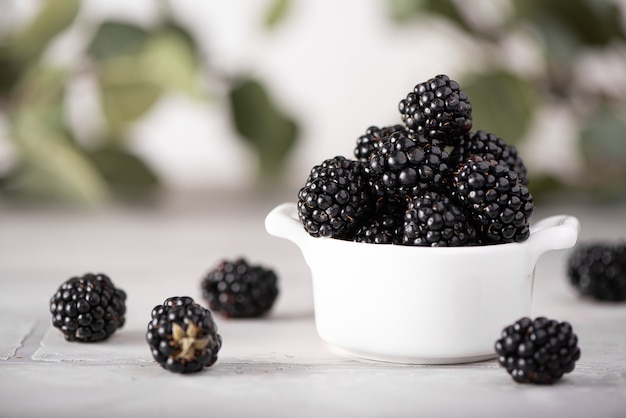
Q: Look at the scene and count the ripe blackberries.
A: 13